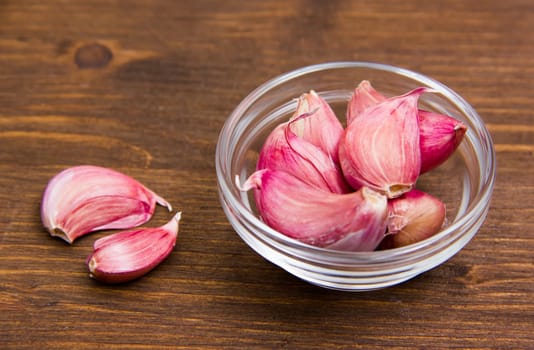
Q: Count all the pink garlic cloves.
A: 9